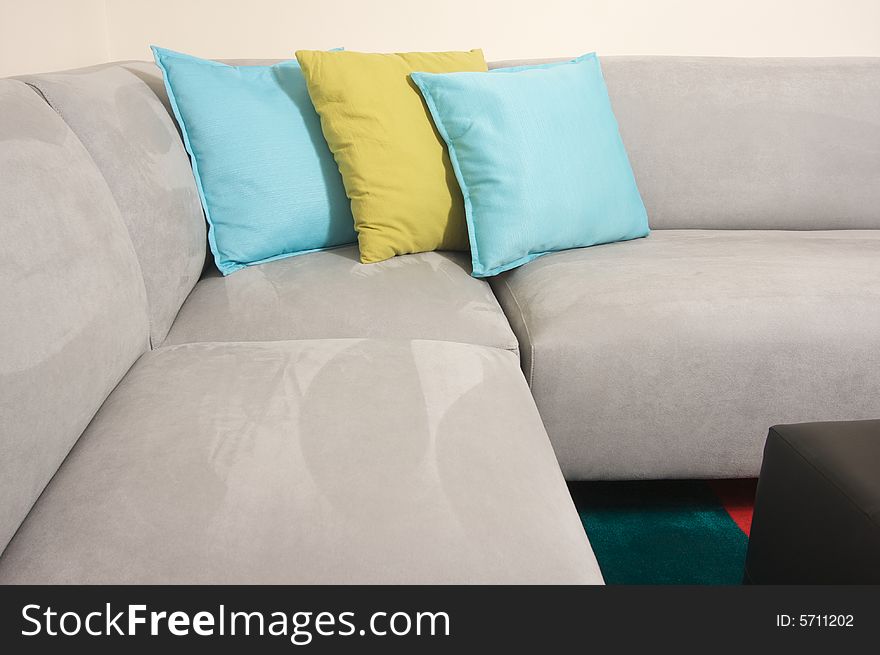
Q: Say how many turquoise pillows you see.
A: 2